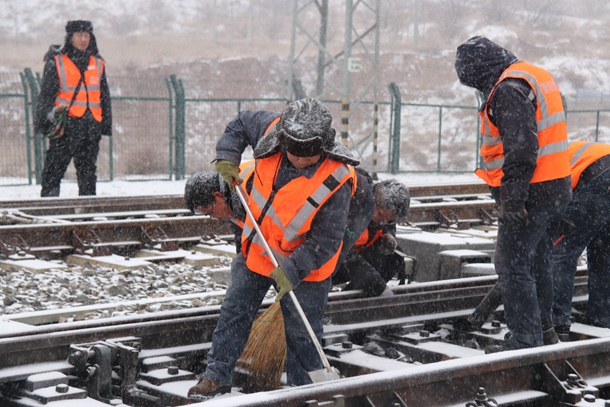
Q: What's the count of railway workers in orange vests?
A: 6